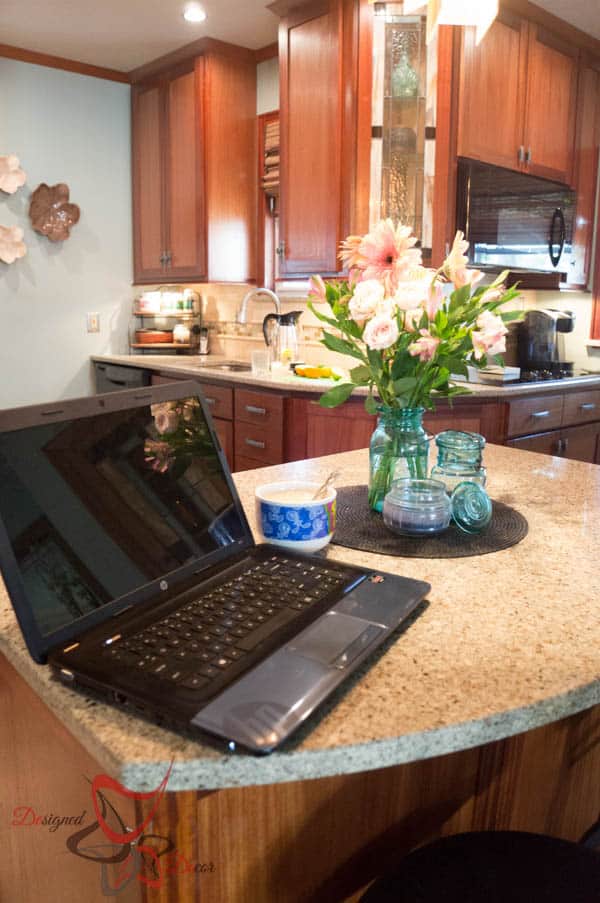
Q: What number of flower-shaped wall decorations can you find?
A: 3